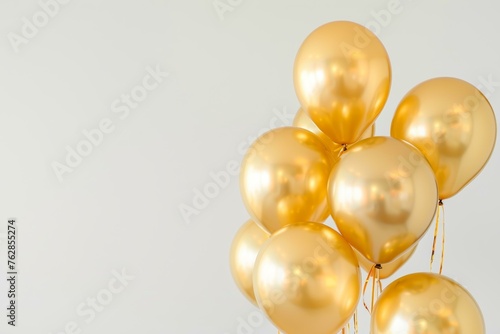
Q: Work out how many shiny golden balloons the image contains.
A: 9